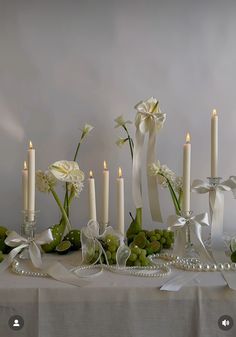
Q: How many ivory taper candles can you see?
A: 7